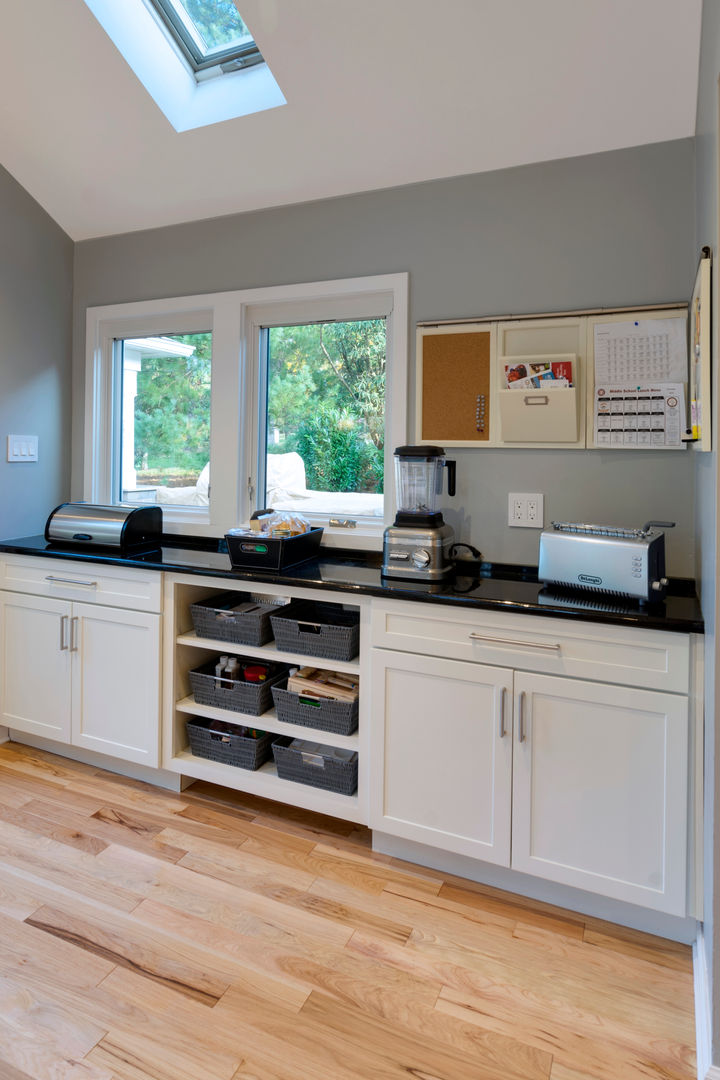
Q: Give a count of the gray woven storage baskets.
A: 6